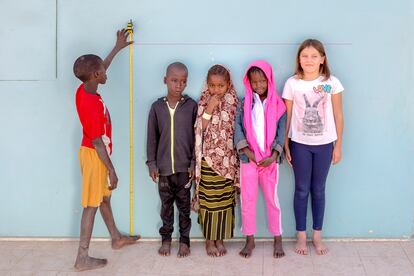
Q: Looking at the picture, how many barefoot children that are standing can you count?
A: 5